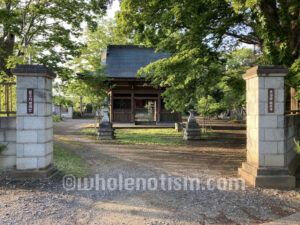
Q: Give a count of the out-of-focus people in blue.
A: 0